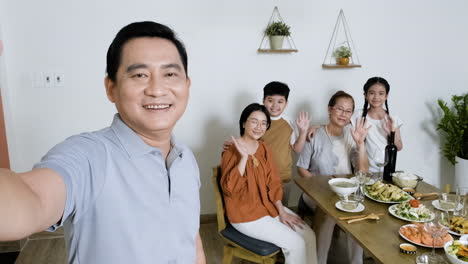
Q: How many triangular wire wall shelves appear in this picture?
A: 2